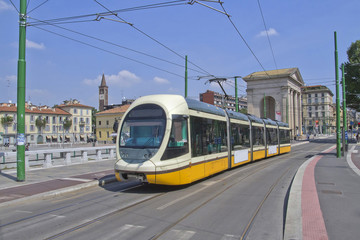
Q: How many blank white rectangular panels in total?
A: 2